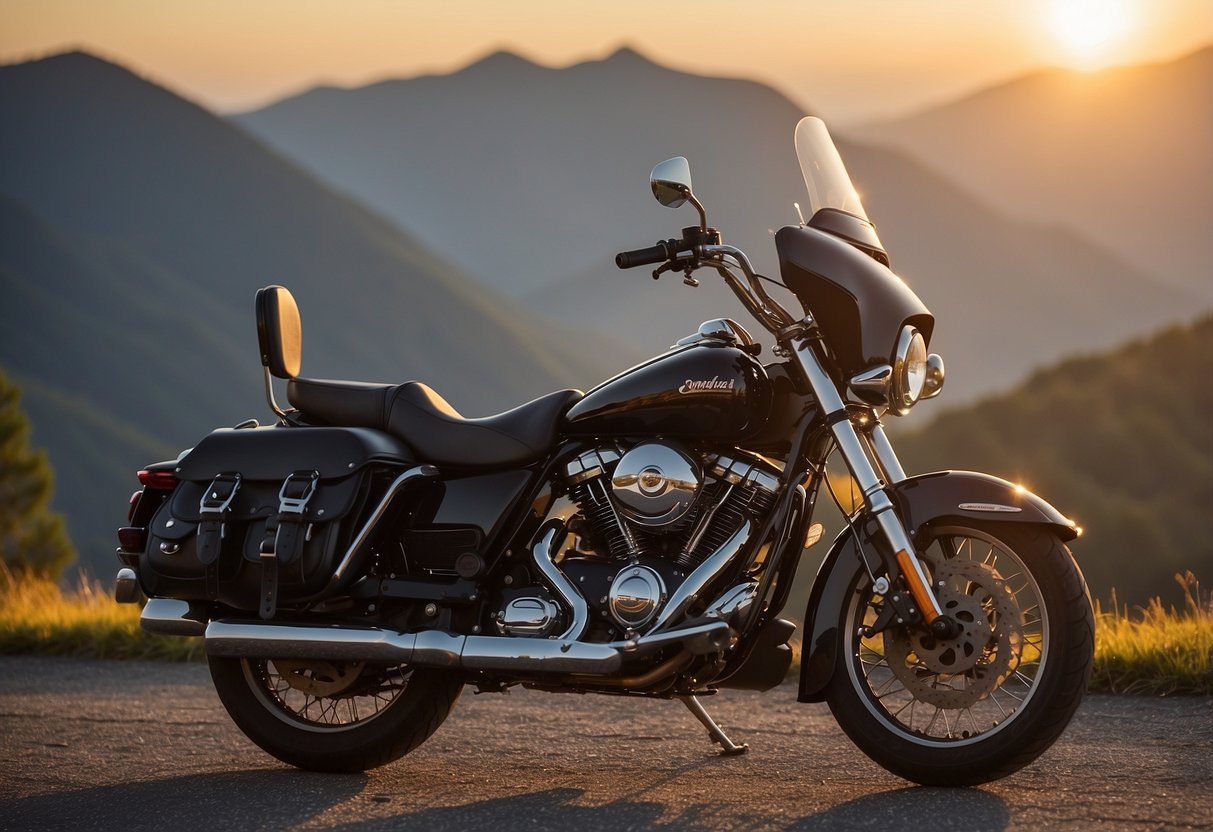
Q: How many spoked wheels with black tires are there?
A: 2